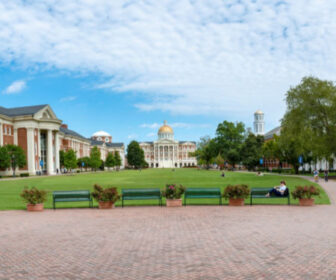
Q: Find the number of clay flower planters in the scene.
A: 5